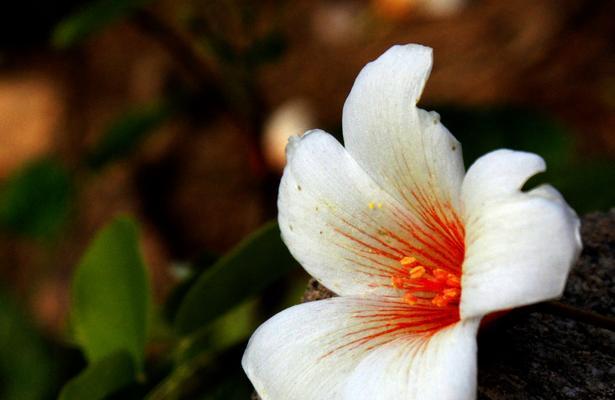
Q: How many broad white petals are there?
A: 5